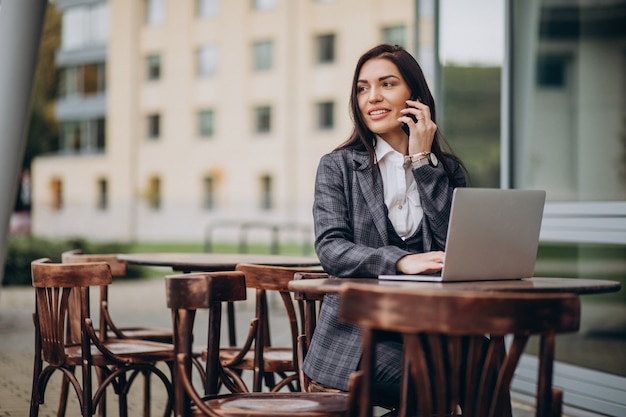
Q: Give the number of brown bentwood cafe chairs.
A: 6